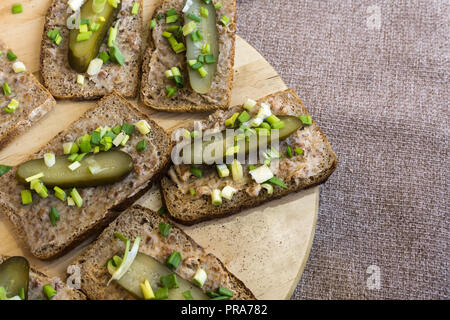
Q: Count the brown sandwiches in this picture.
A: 7